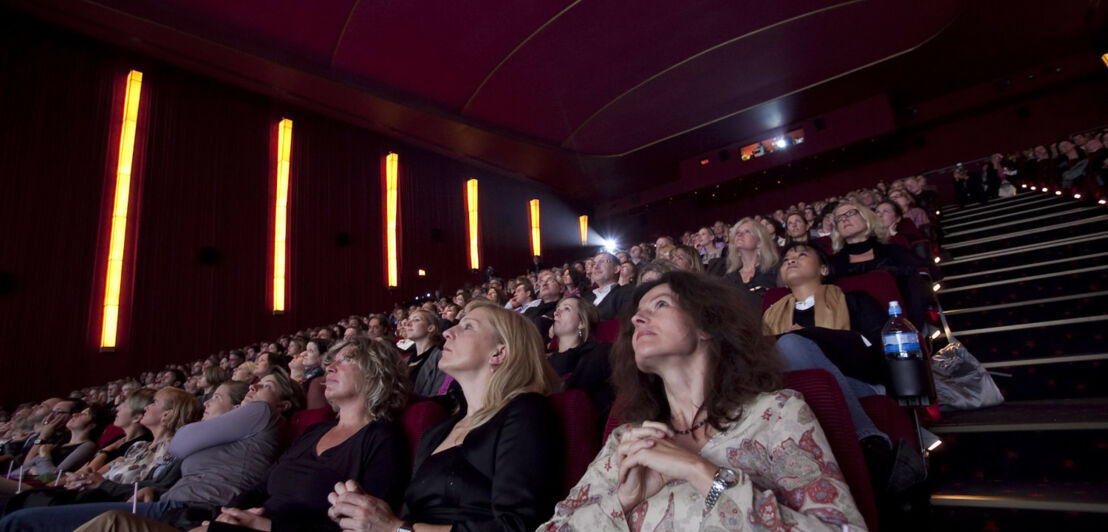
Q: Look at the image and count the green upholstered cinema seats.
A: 0